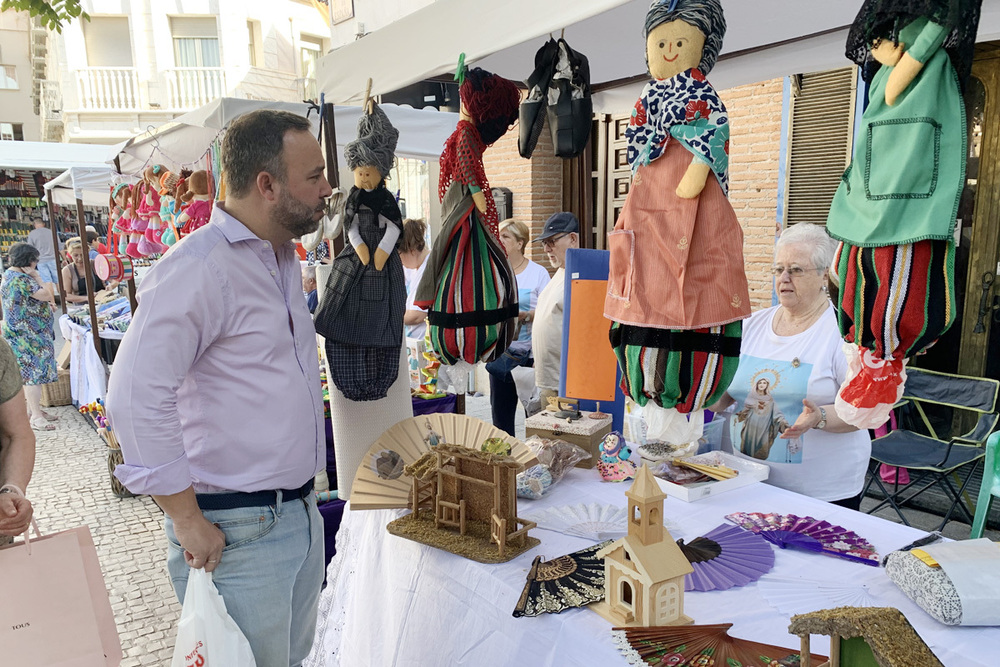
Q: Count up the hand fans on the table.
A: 7